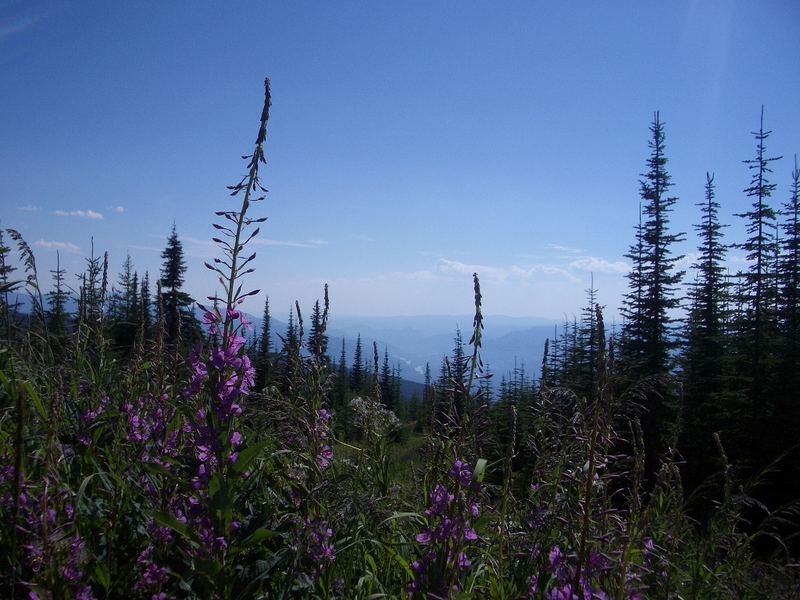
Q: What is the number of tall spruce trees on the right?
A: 4